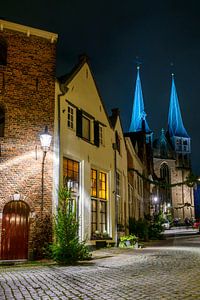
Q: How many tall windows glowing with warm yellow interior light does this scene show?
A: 2